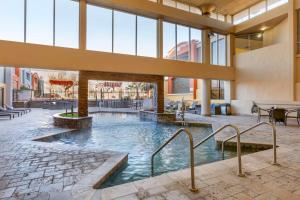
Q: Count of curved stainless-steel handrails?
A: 3